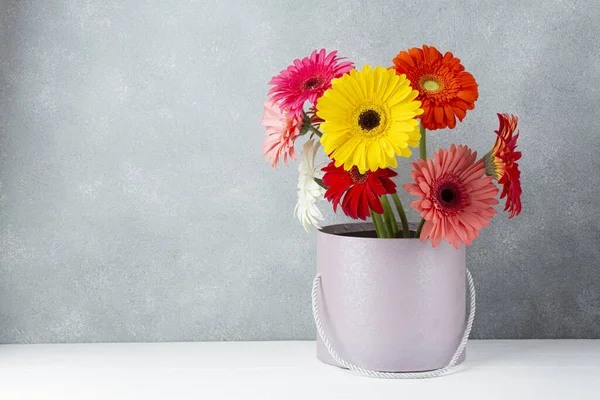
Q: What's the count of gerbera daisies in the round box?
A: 8